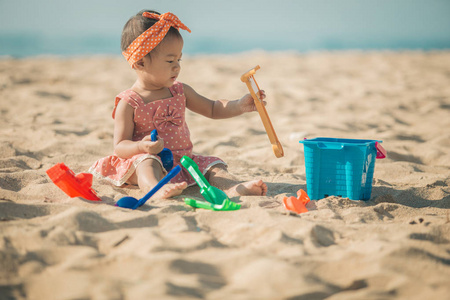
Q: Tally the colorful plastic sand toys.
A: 8